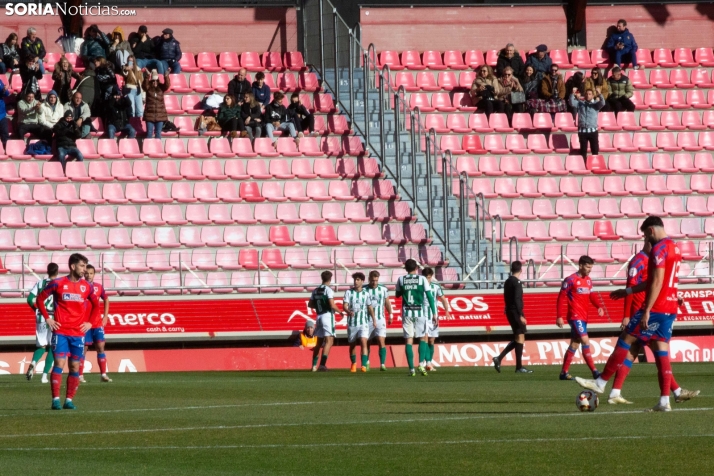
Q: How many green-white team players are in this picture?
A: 6